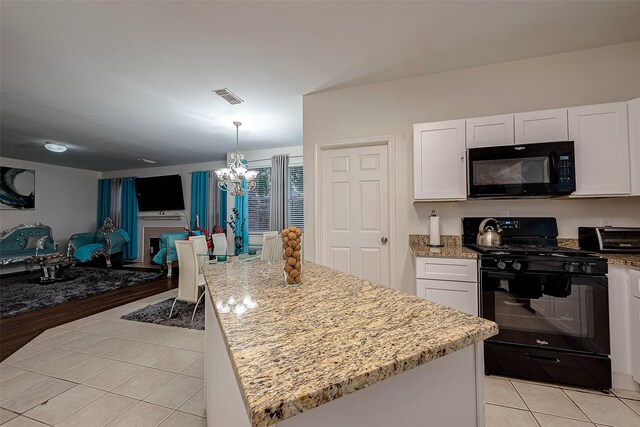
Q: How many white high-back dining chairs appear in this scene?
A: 4